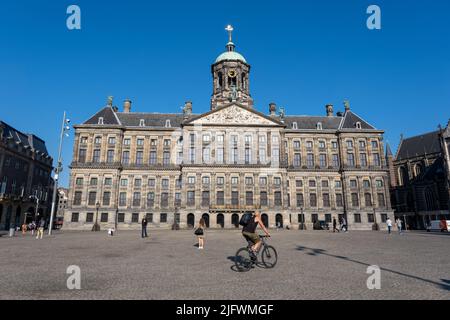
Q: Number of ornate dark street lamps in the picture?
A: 4